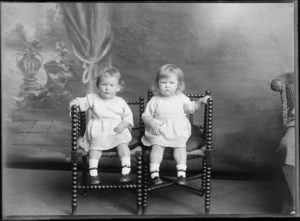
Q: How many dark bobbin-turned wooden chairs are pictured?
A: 2